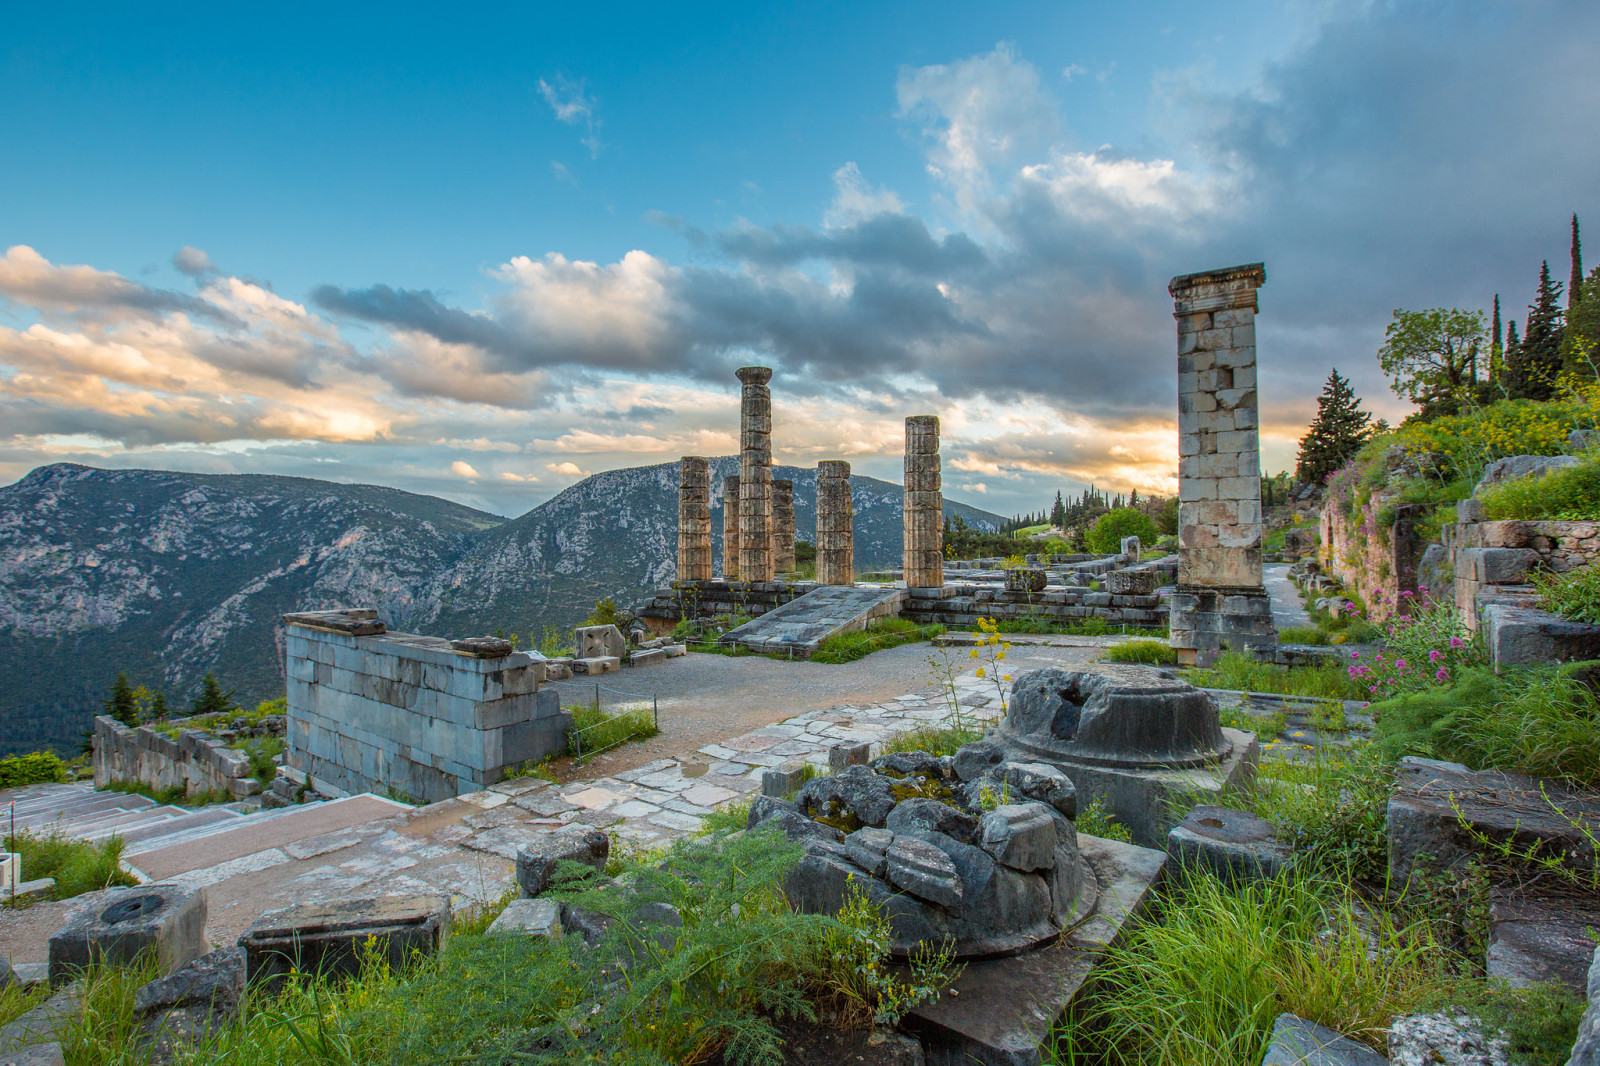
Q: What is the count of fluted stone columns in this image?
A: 6